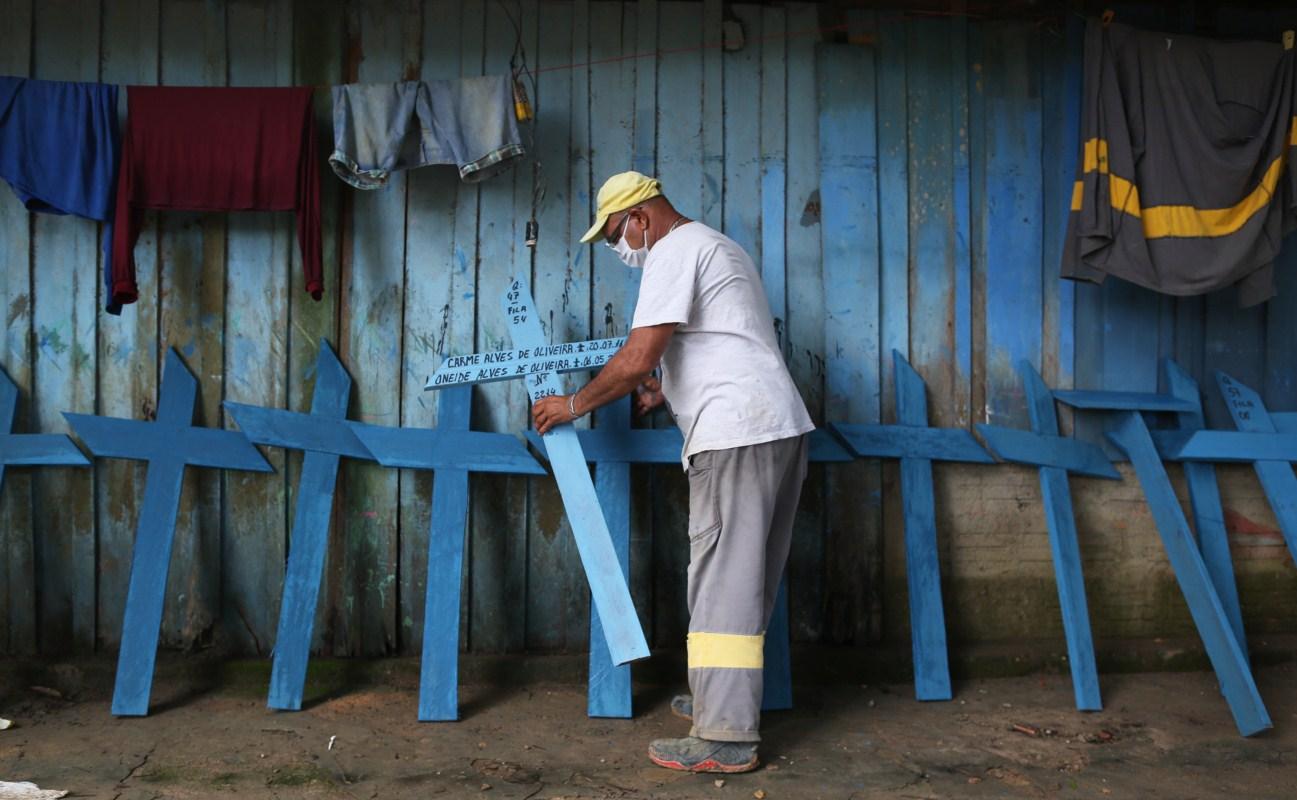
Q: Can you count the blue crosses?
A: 12